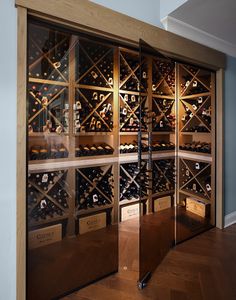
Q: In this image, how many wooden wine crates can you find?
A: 5